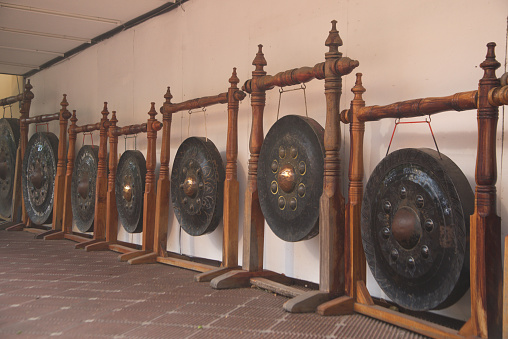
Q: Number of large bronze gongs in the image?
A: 7